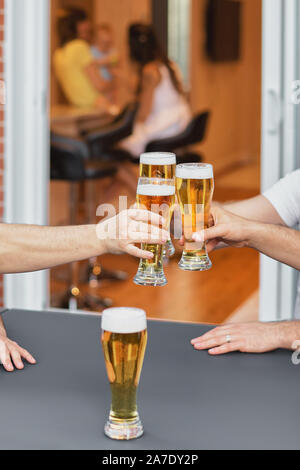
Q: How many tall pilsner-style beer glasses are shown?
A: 4